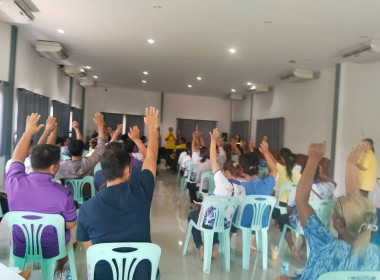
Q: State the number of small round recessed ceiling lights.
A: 11